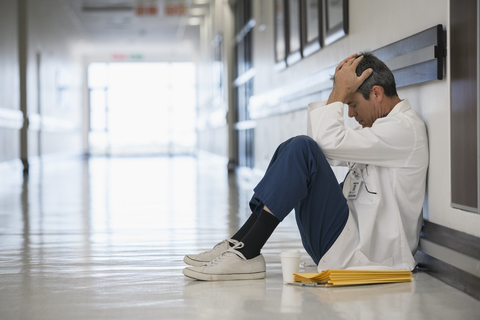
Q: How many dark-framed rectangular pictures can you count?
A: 4